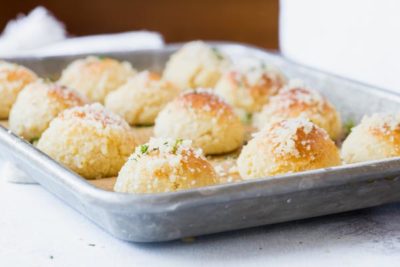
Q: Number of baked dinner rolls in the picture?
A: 12